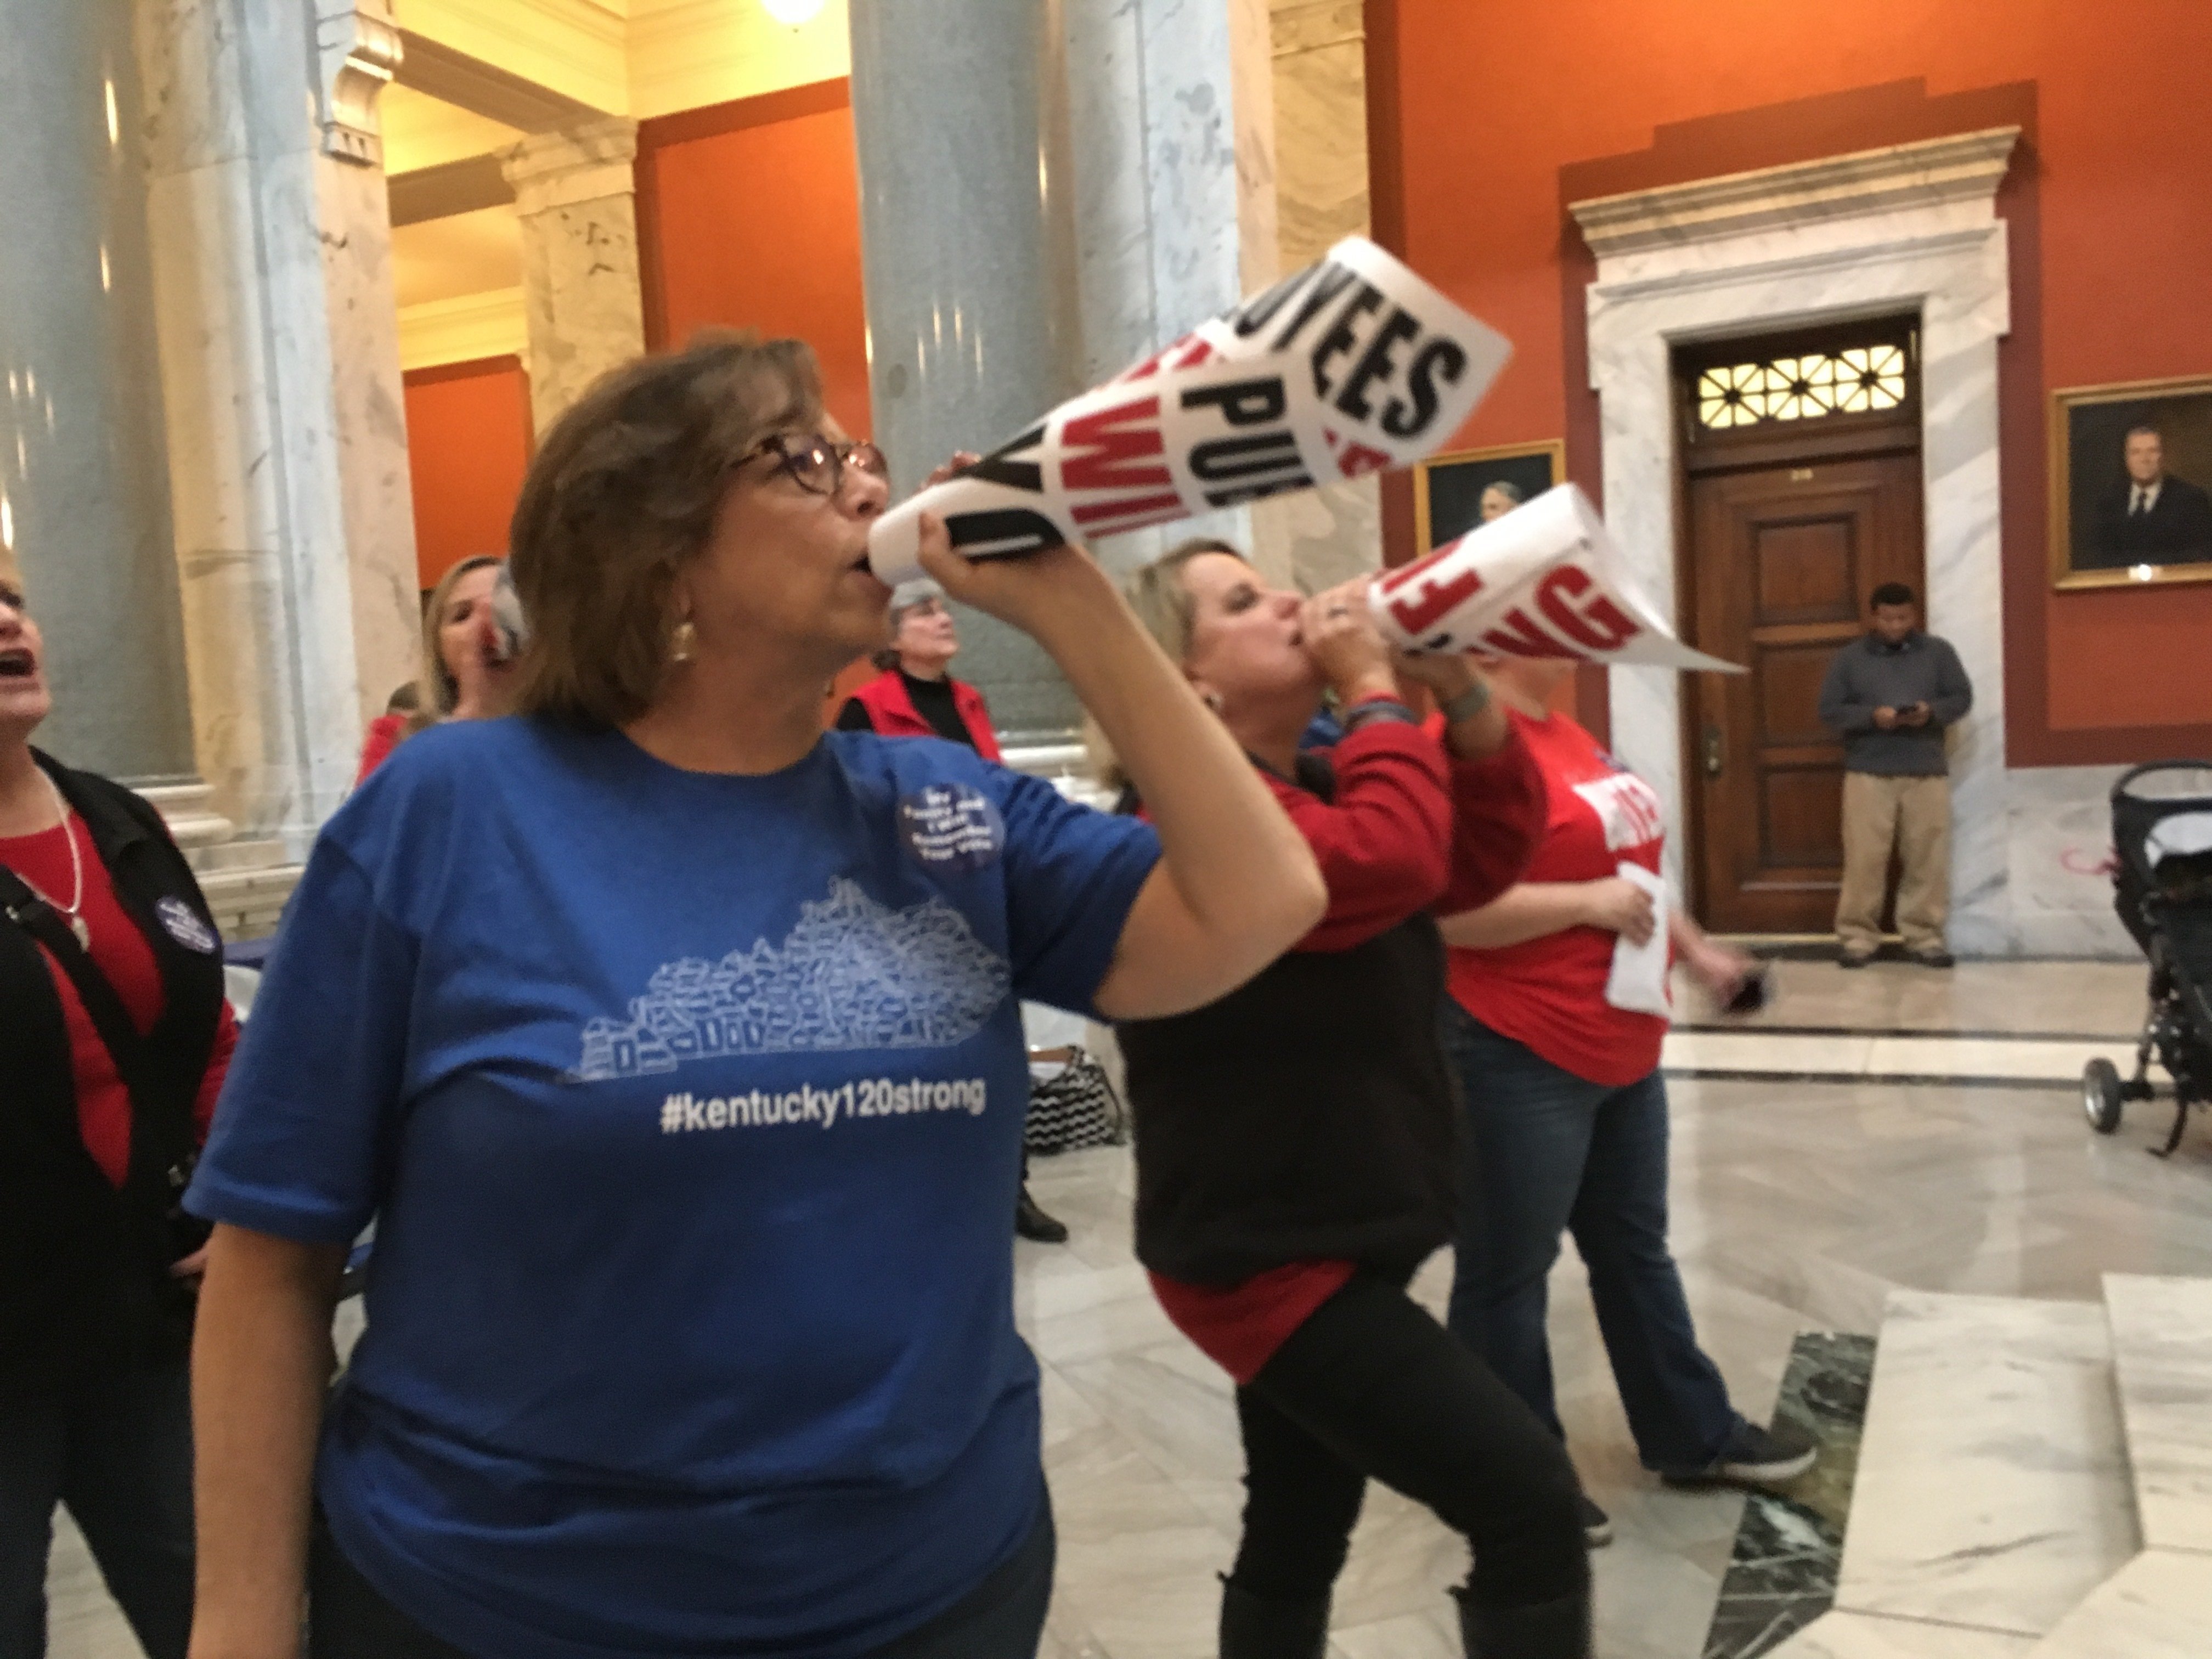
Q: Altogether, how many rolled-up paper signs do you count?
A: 2